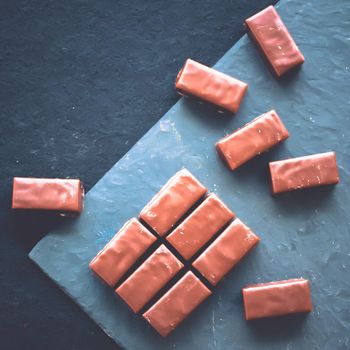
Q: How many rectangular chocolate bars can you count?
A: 12